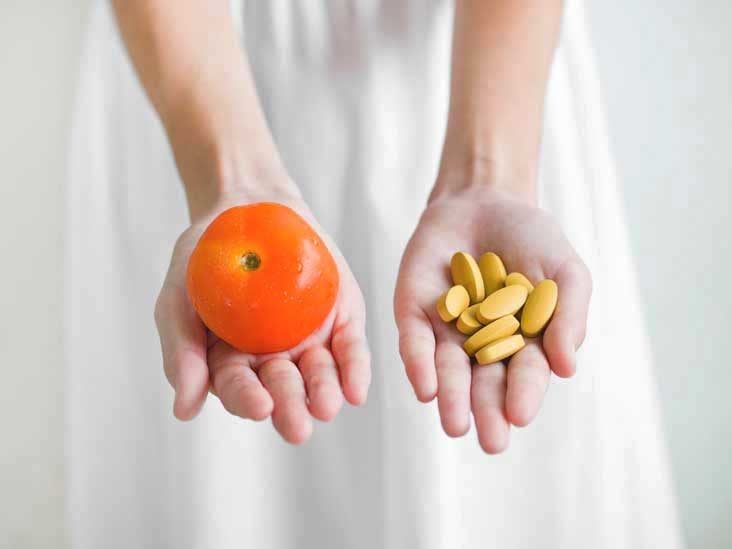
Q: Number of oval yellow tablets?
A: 9